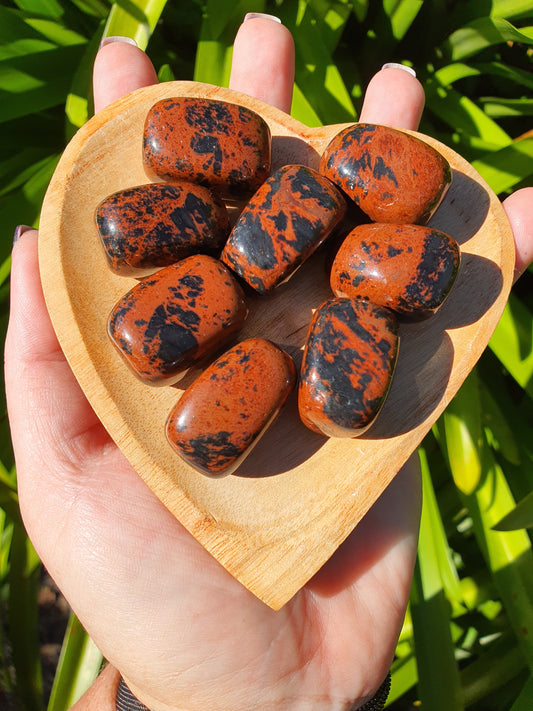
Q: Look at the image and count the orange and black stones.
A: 8